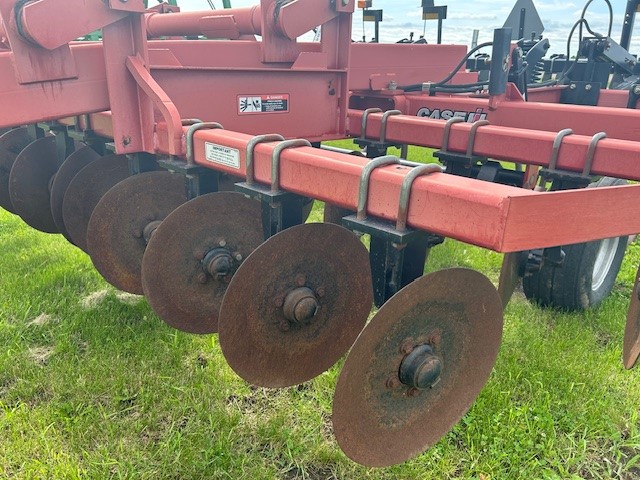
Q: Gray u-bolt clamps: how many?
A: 12